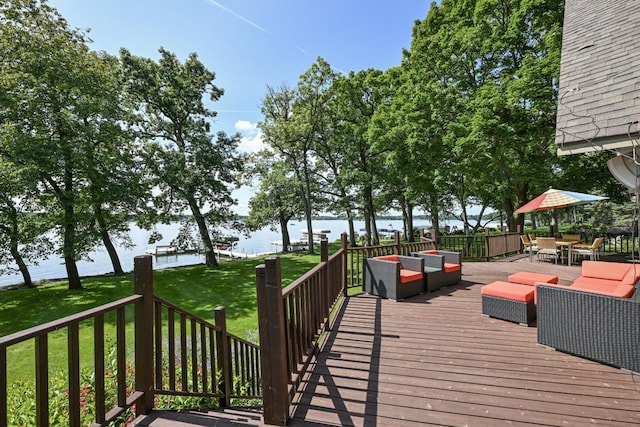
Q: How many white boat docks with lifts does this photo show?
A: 2